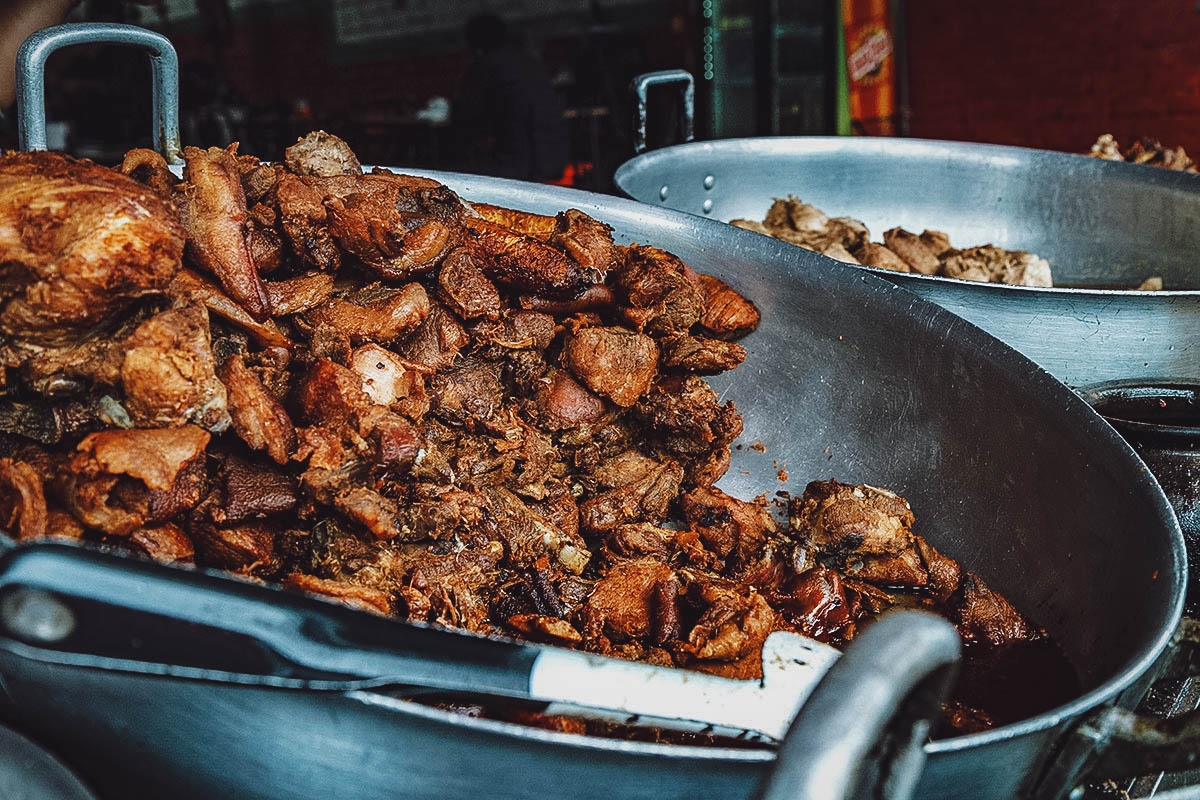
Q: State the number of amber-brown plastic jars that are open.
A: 0